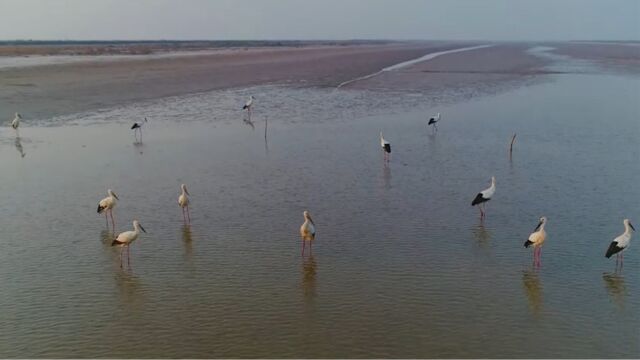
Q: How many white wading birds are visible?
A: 12